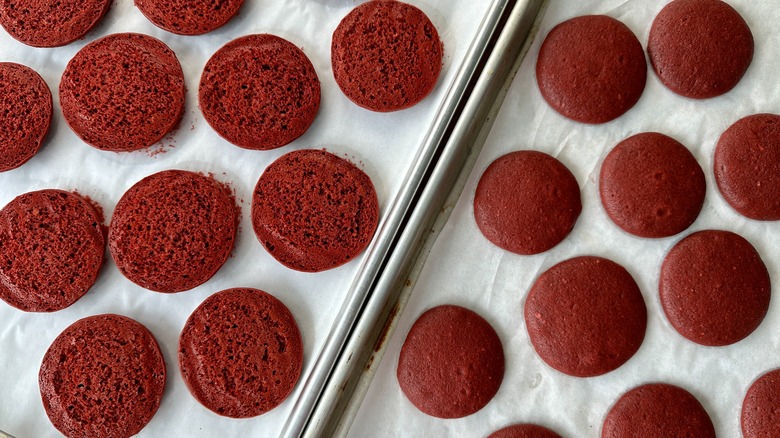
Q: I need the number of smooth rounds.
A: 11